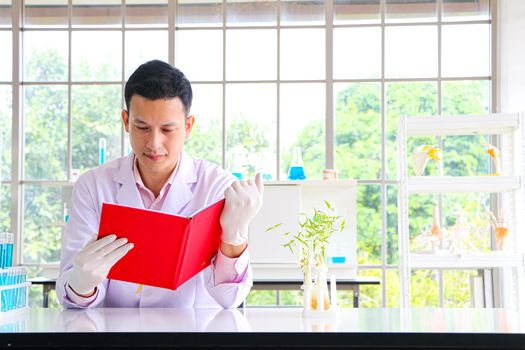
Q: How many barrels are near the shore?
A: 0